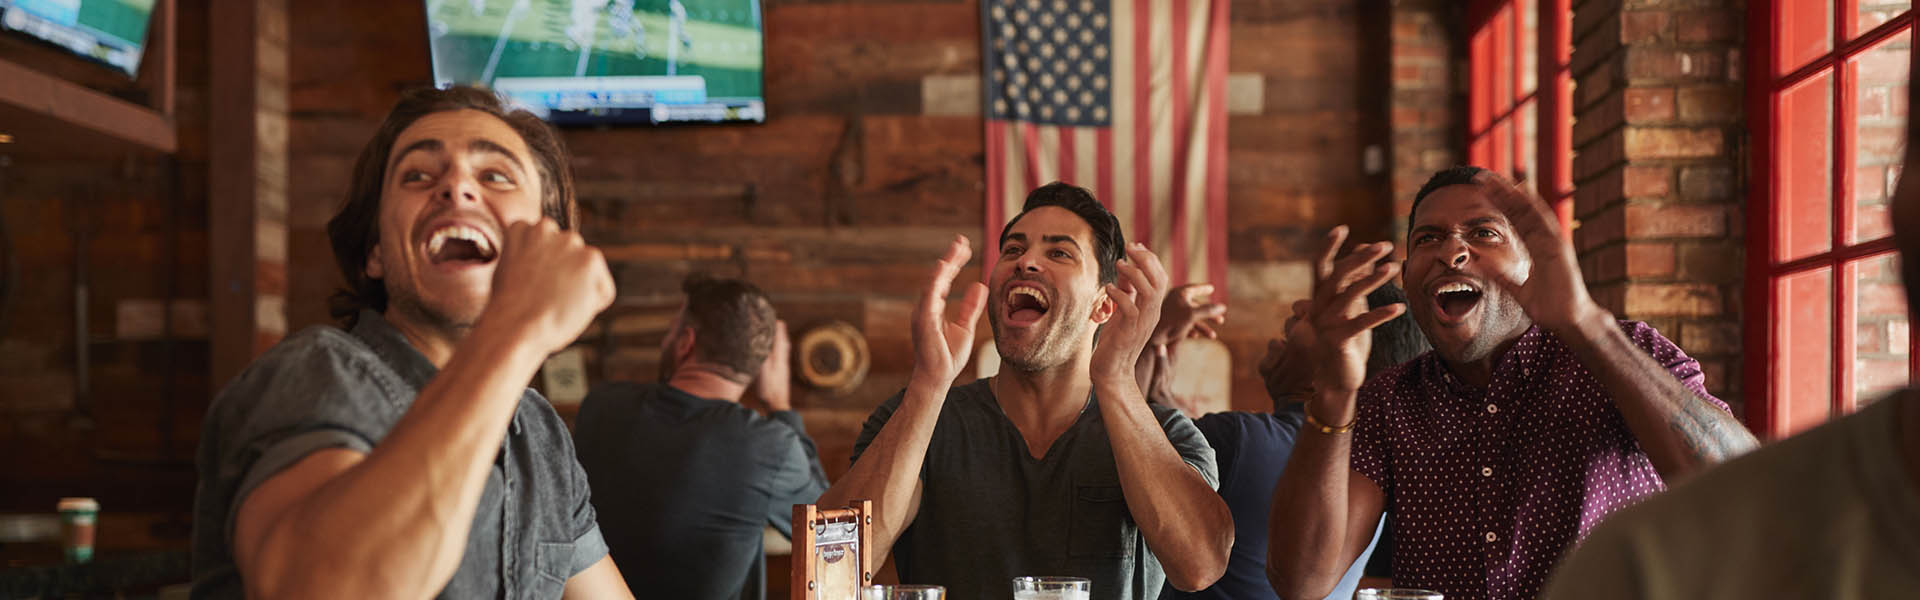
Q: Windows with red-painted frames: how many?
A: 2